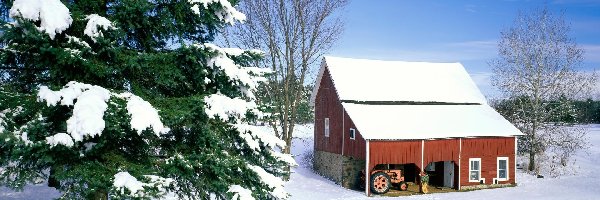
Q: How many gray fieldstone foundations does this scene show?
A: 1